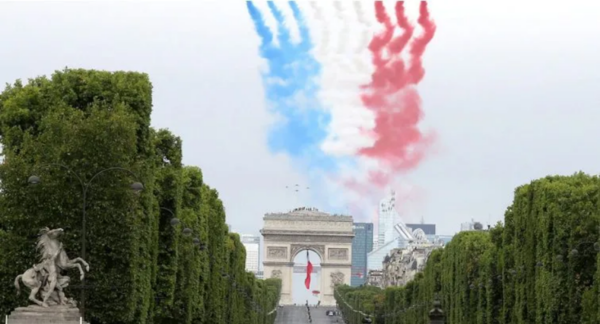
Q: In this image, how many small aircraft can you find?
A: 4